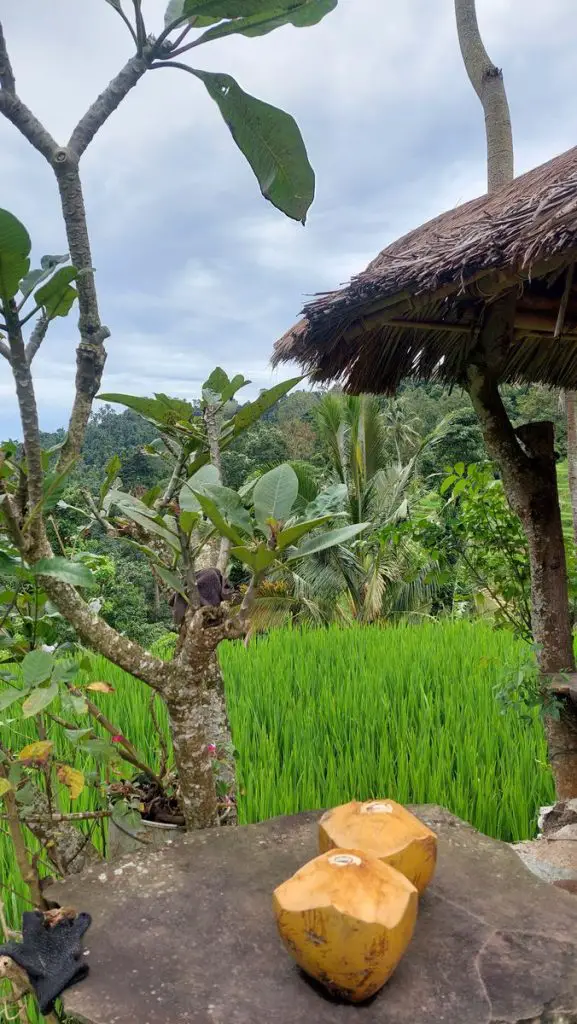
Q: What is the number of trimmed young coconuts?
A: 2